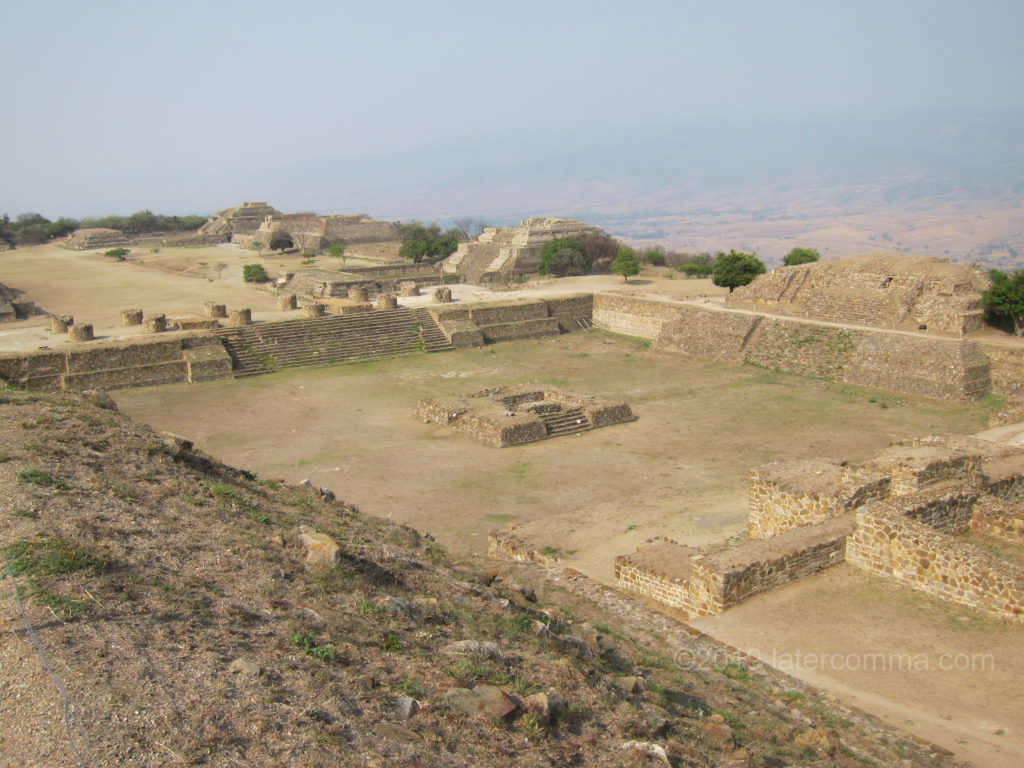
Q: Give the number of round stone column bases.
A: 12